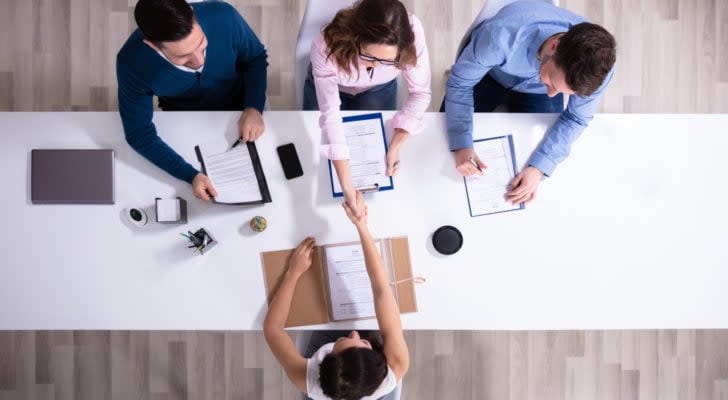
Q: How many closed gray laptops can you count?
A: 1